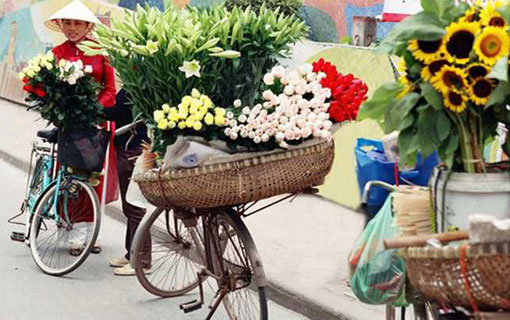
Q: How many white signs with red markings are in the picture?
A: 1